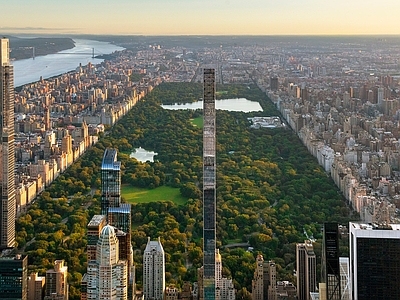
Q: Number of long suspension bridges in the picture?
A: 1